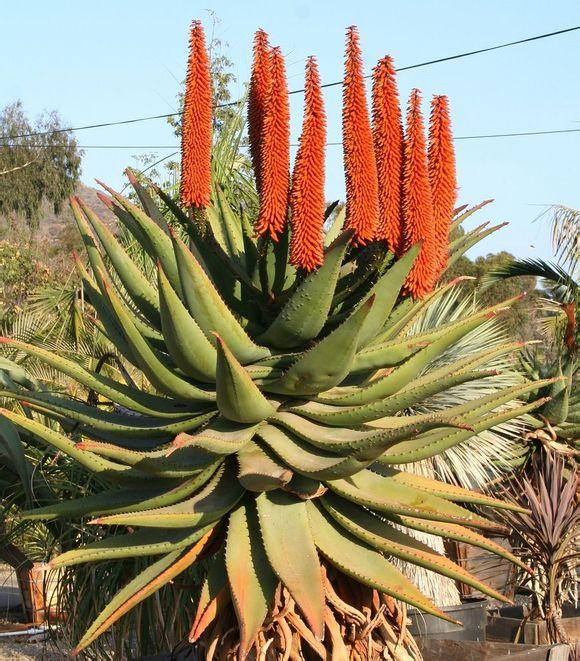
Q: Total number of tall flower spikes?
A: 8